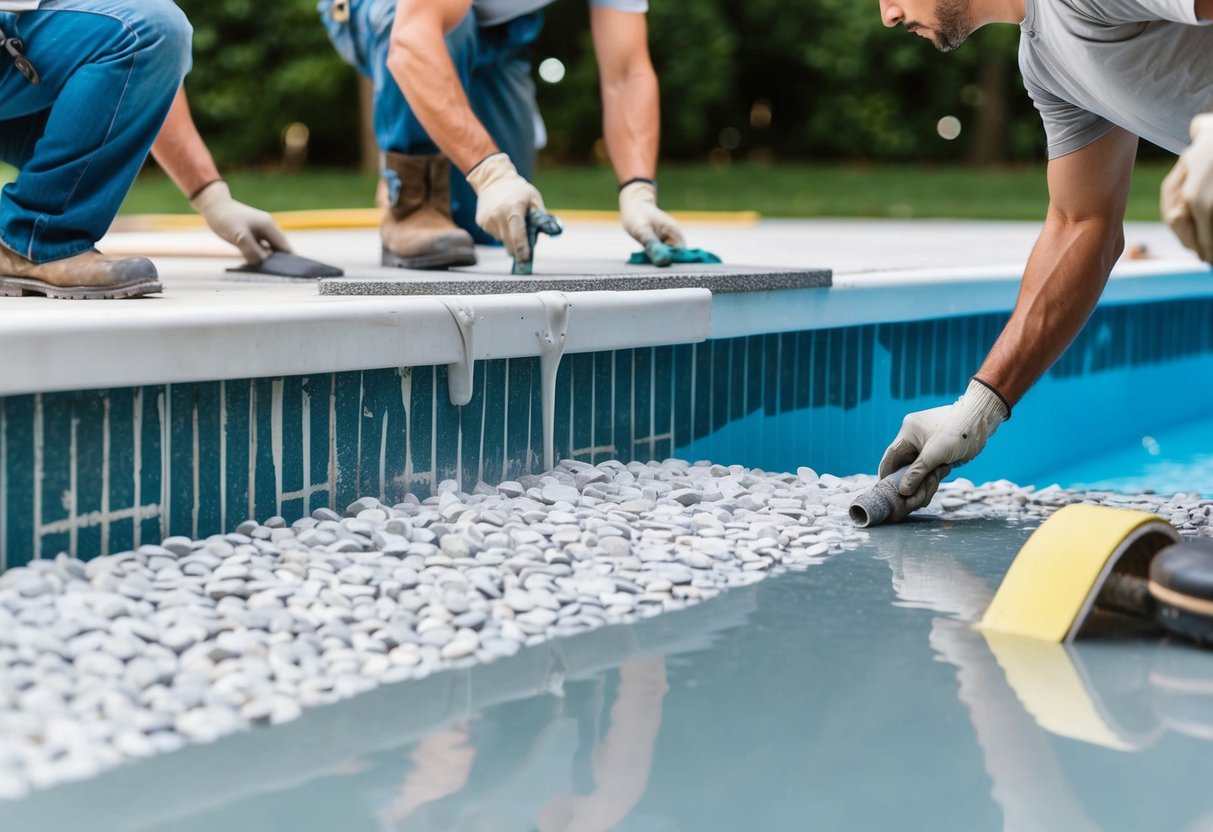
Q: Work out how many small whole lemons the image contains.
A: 0